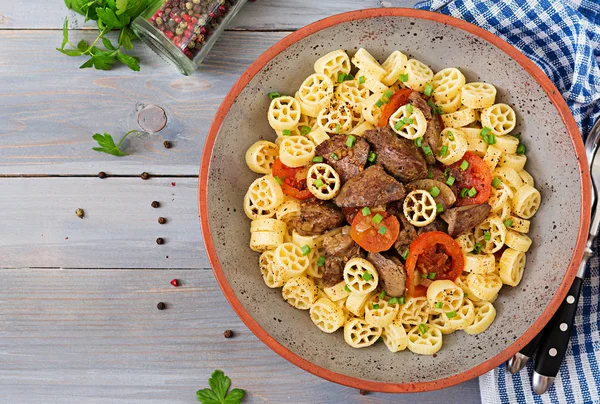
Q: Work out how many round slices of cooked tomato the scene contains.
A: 5